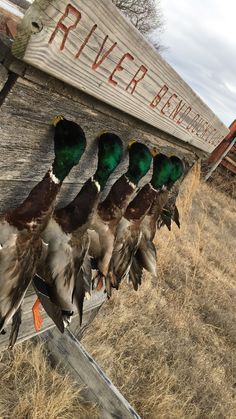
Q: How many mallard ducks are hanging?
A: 5